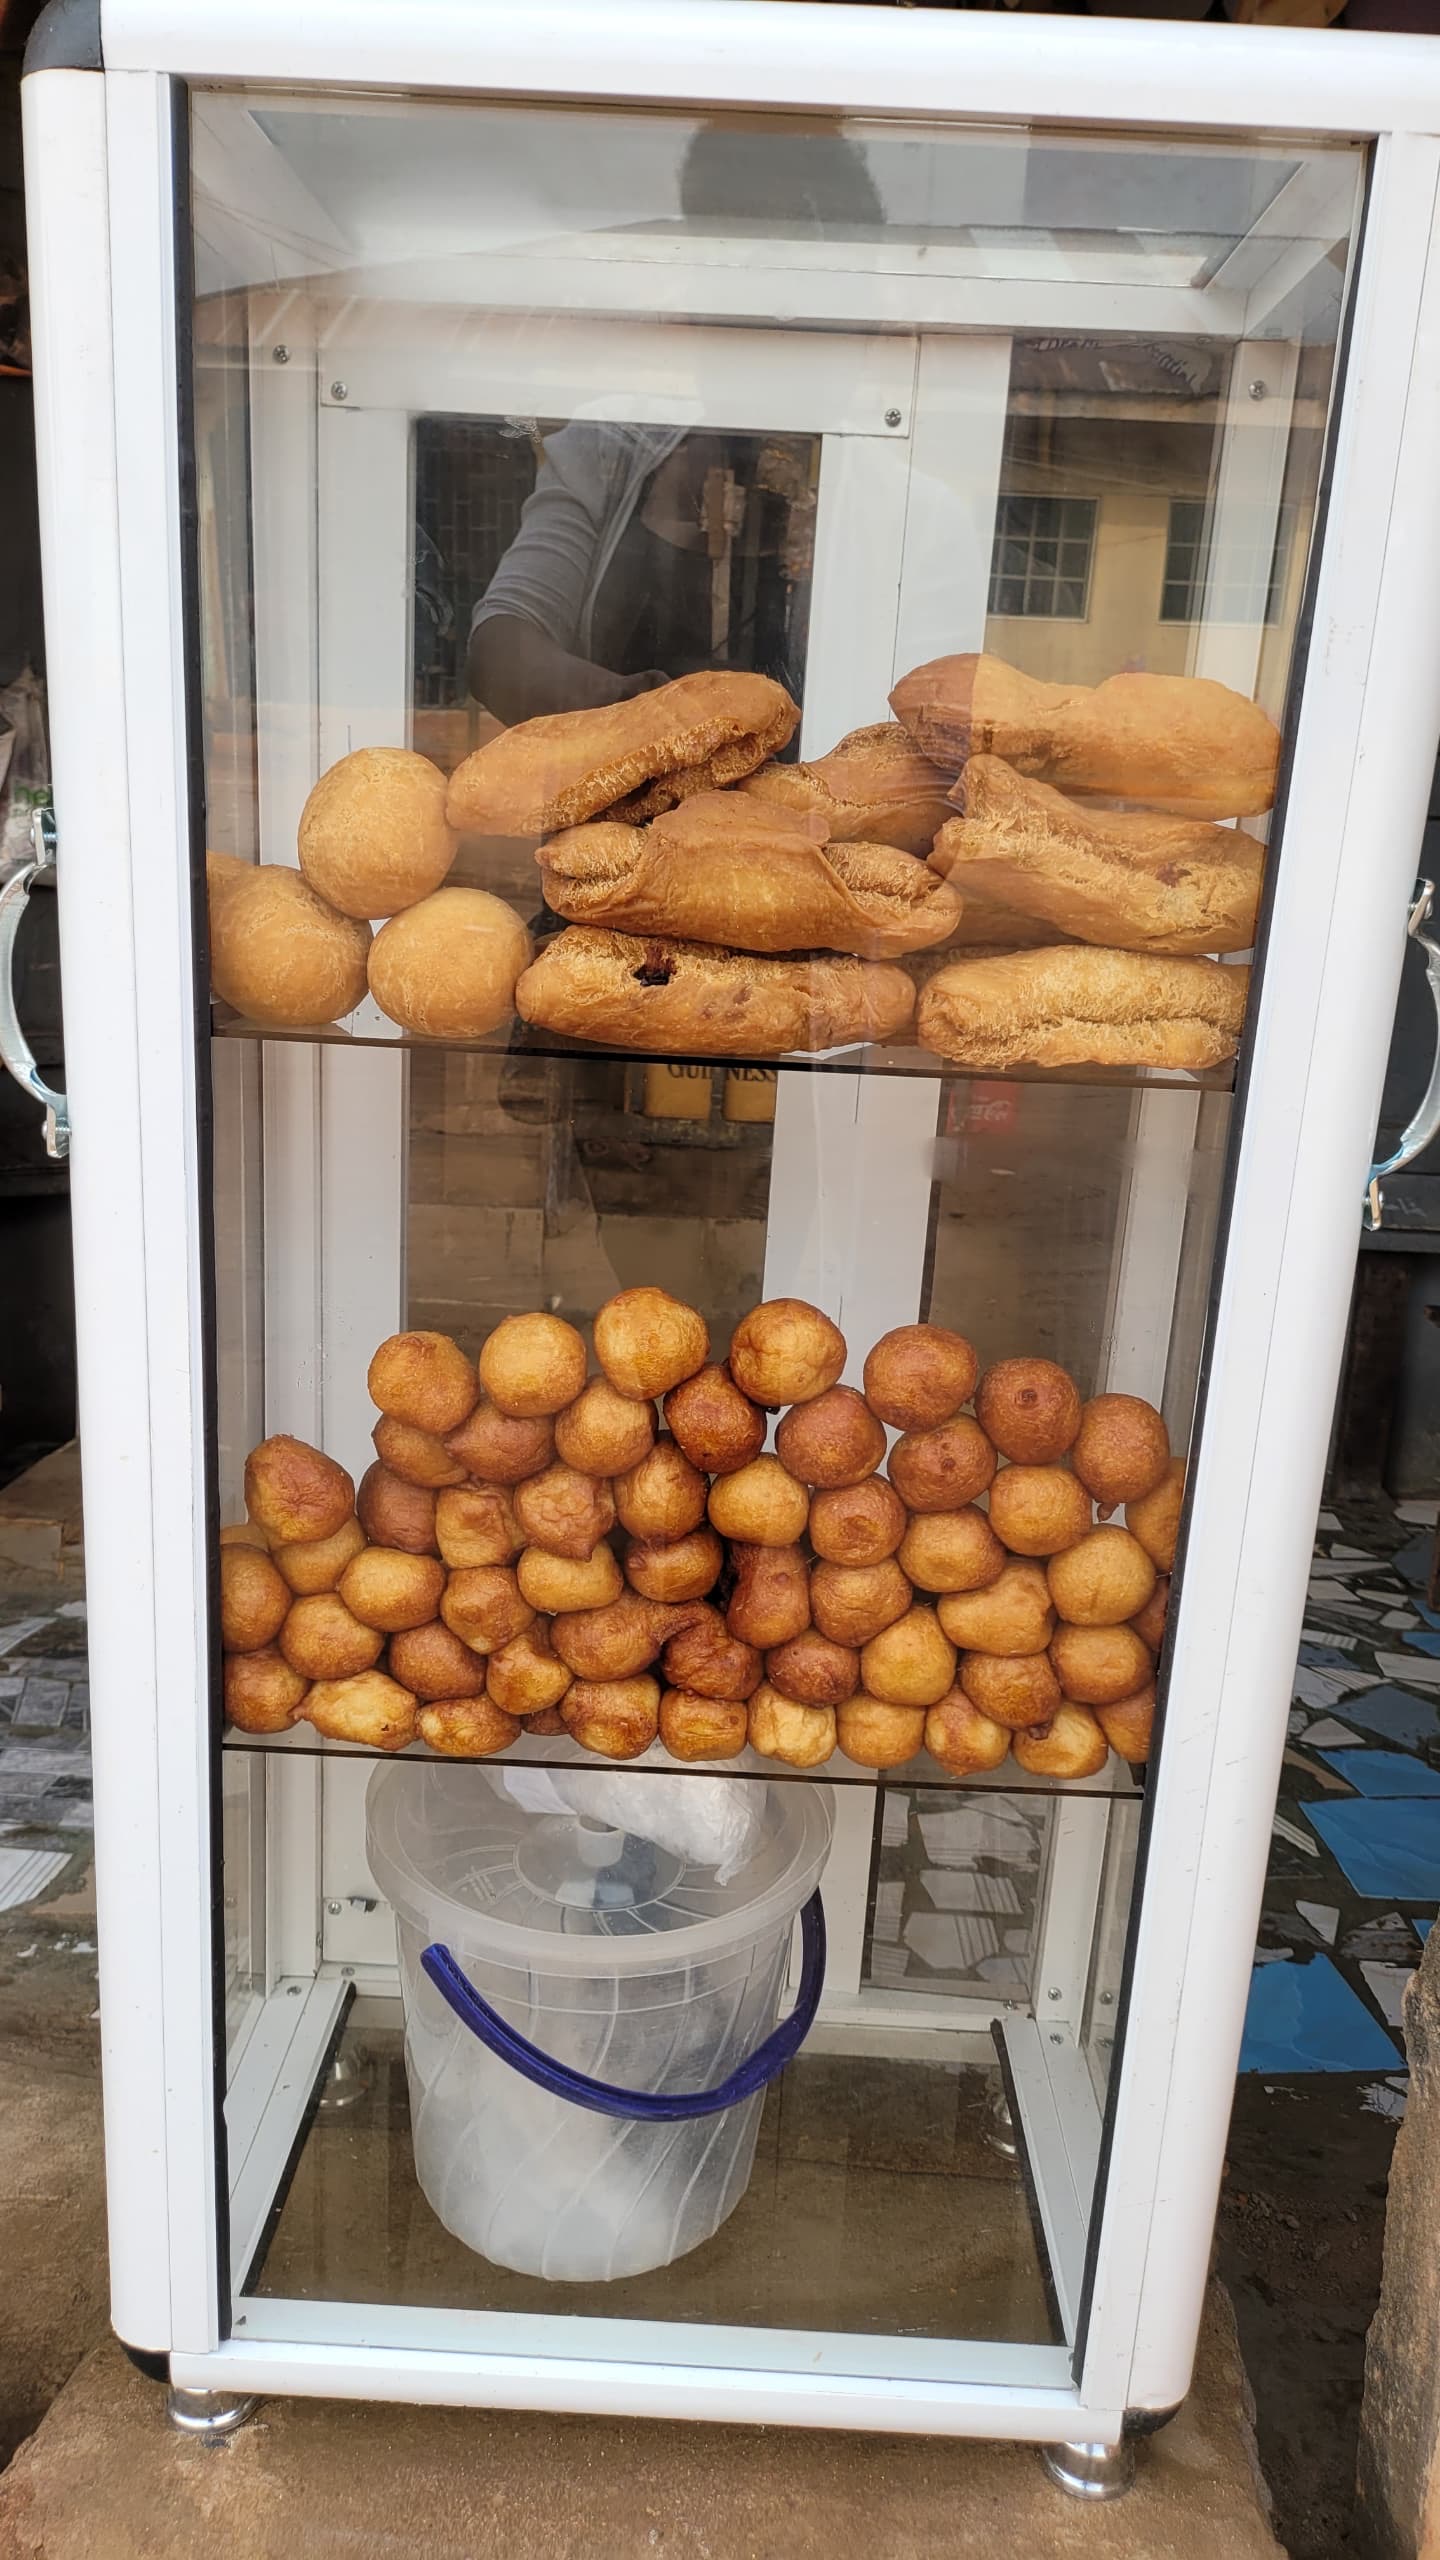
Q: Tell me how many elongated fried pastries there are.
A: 7